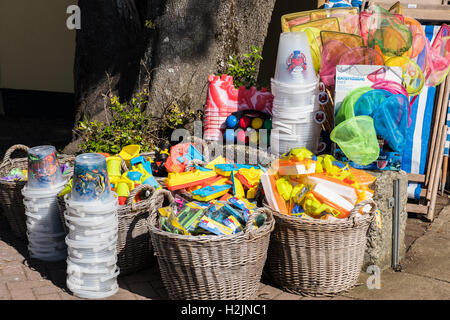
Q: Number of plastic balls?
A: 8